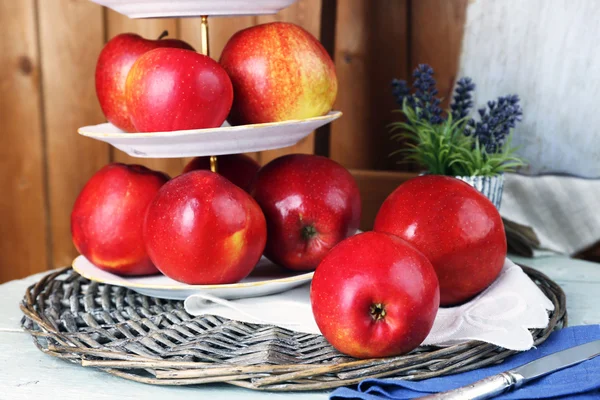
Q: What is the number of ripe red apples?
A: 9